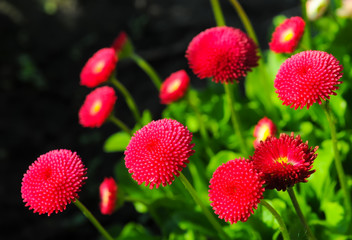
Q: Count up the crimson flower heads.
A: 13